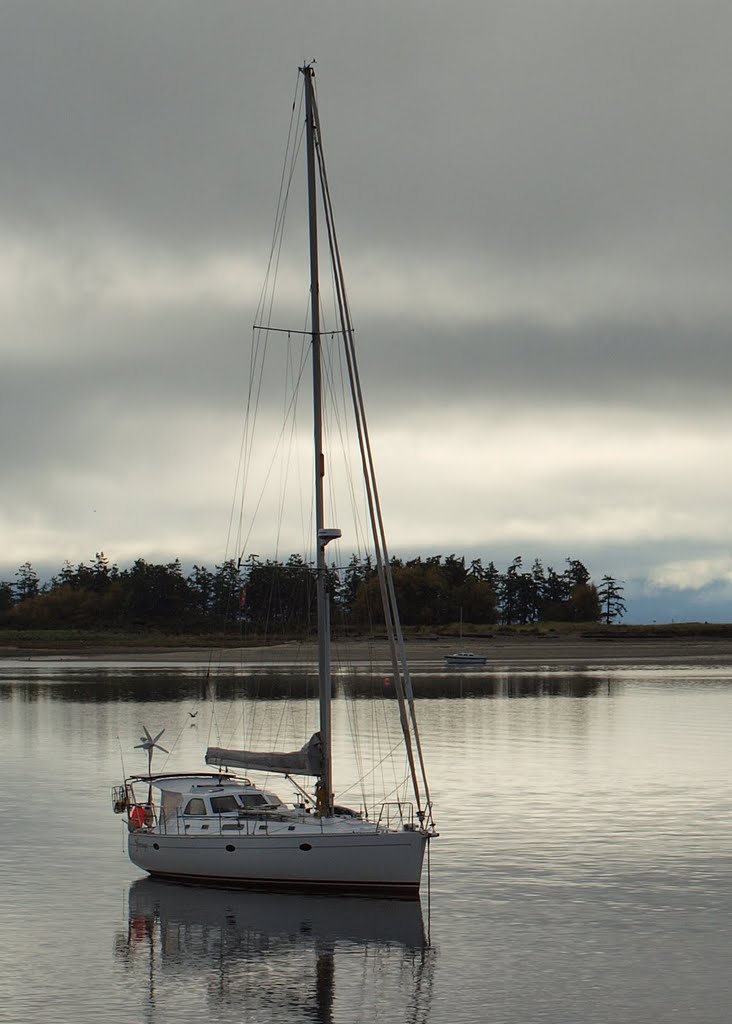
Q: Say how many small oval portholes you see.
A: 3